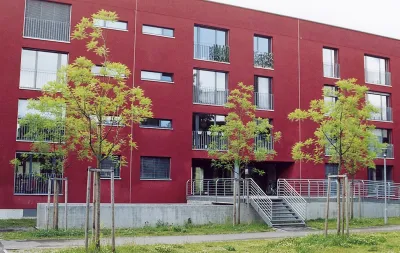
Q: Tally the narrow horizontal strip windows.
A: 6